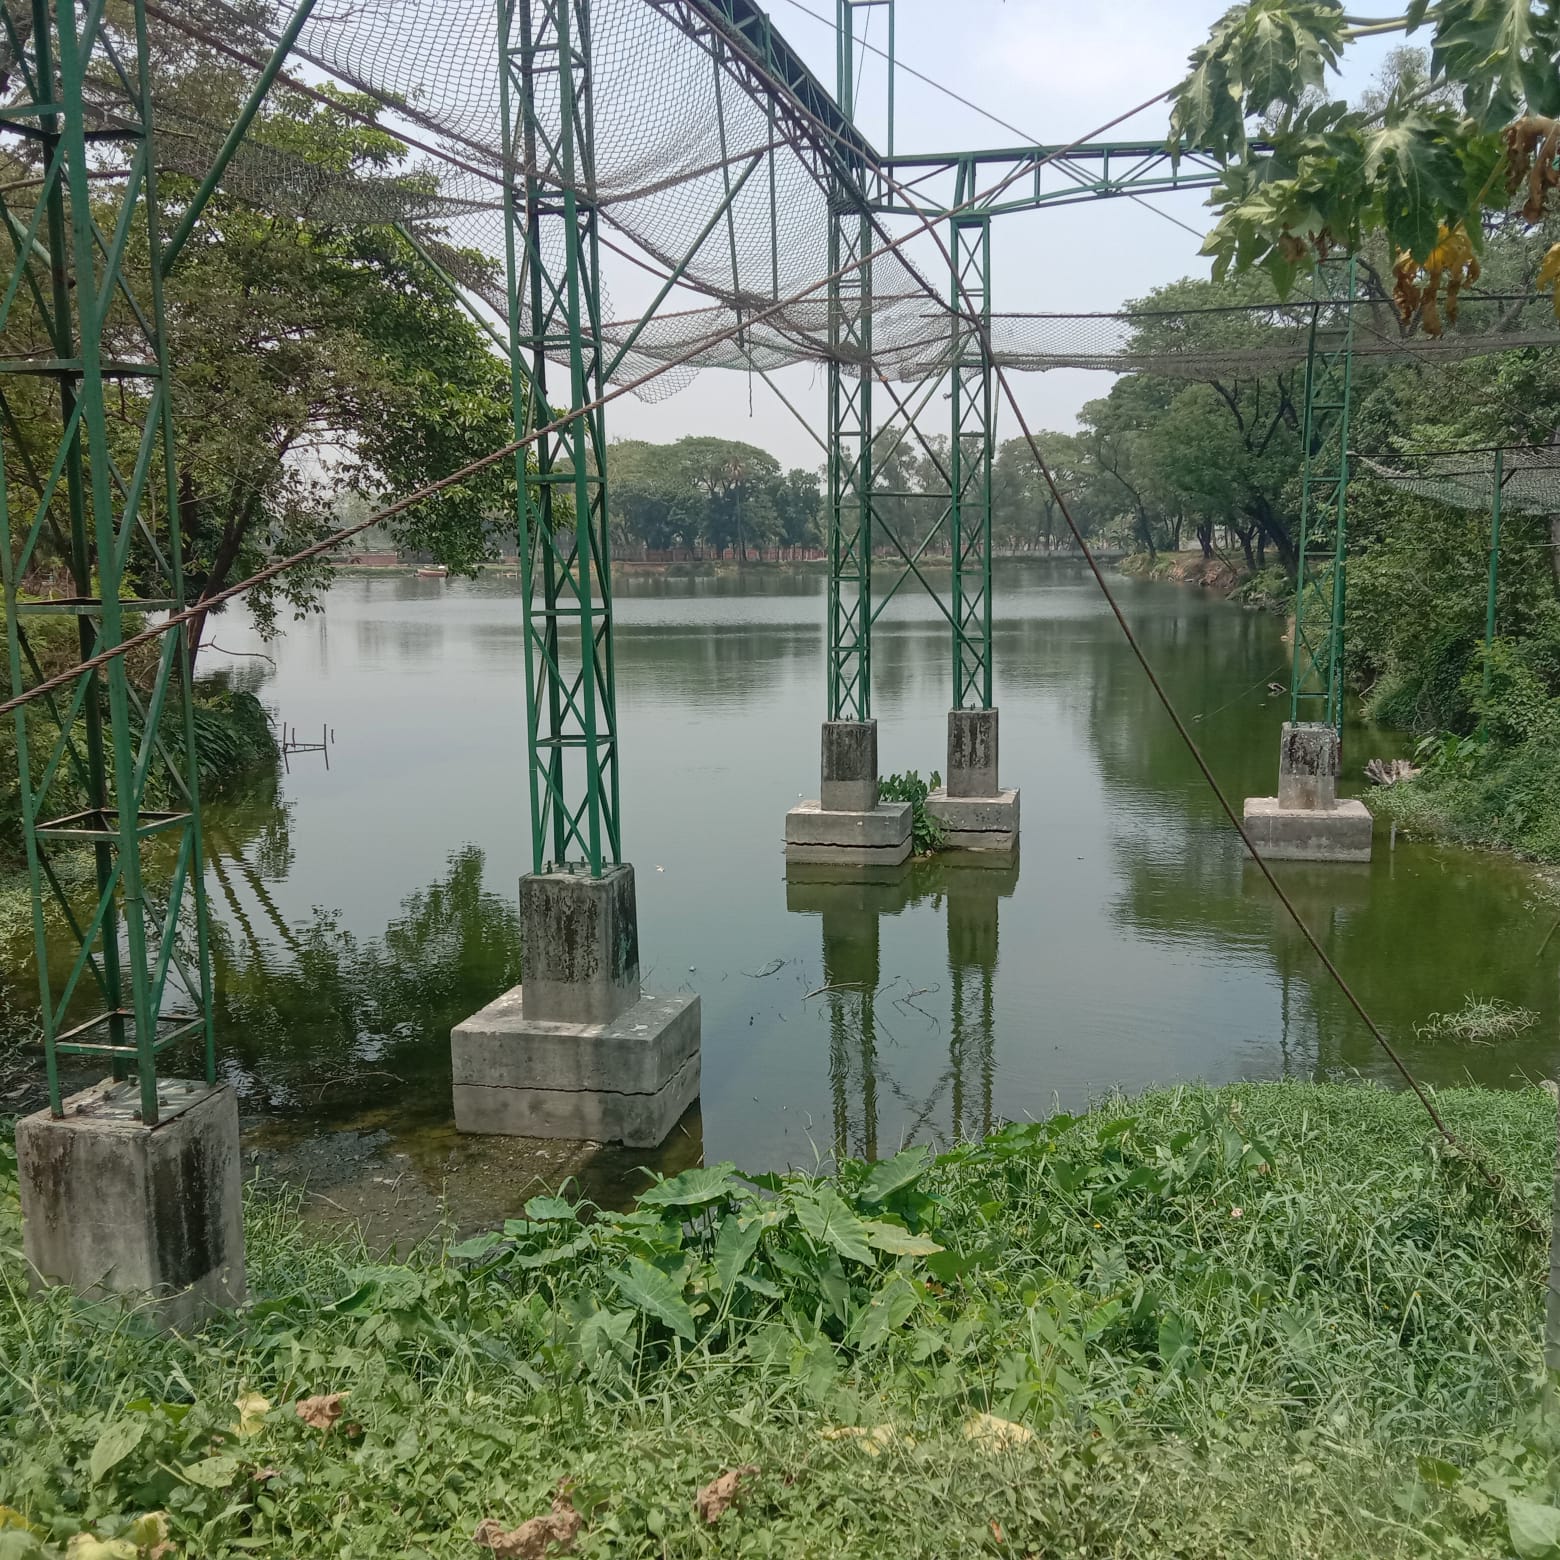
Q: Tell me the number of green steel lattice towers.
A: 5